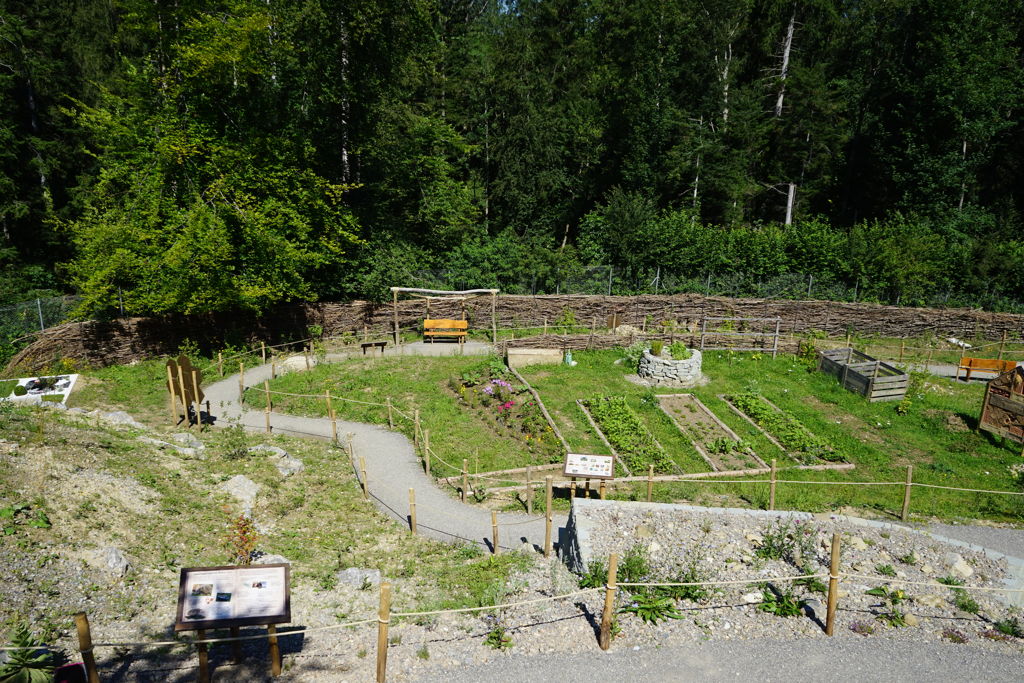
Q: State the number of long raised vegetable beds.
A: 3